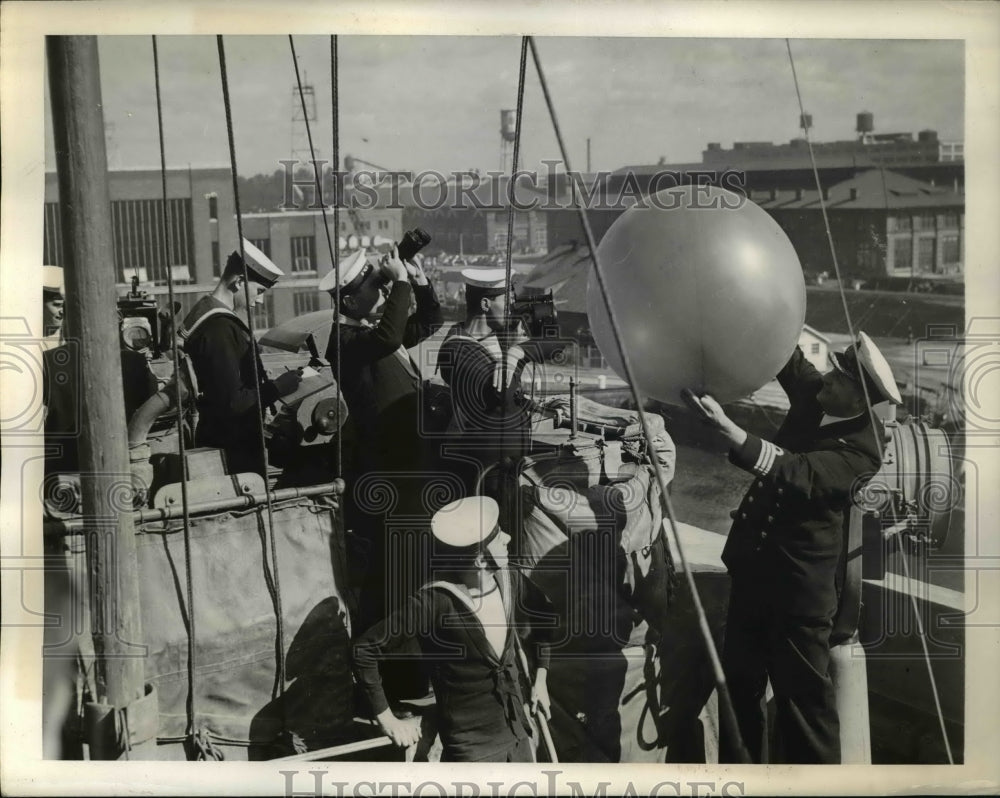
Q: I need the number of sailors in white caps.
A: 6